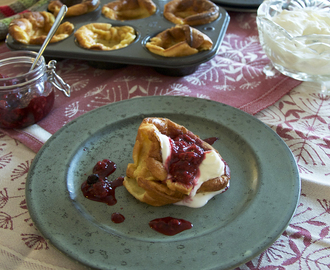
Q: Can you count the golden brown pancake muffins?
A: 7